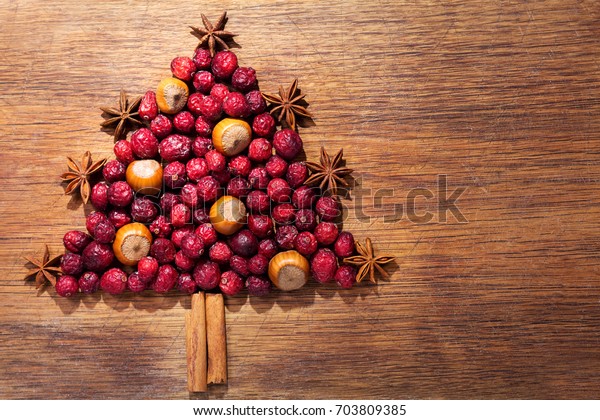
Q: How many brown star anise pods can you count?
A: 7